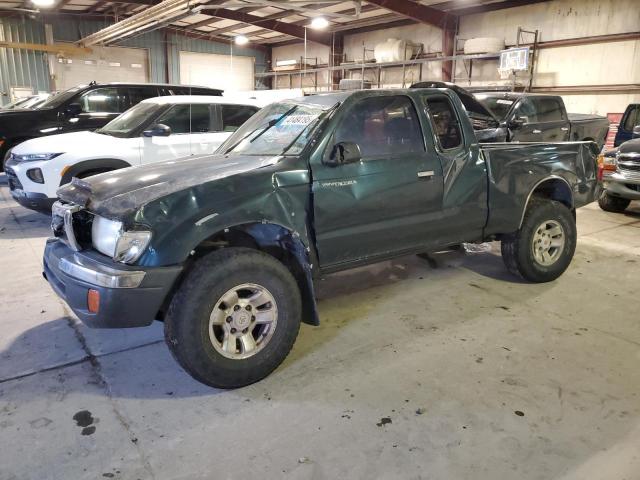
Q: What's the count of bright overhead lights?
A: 3